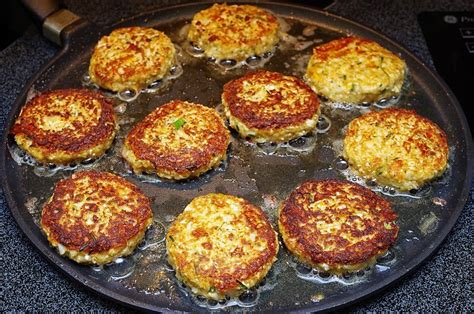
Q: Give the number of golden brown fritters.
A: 10